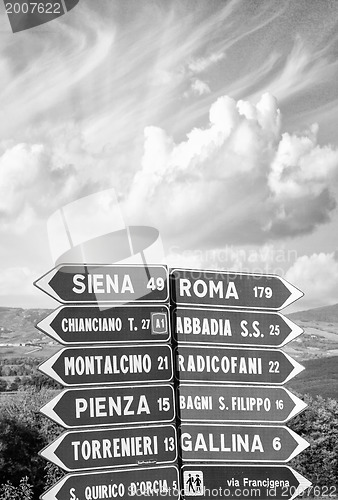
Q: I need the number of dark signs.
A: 12